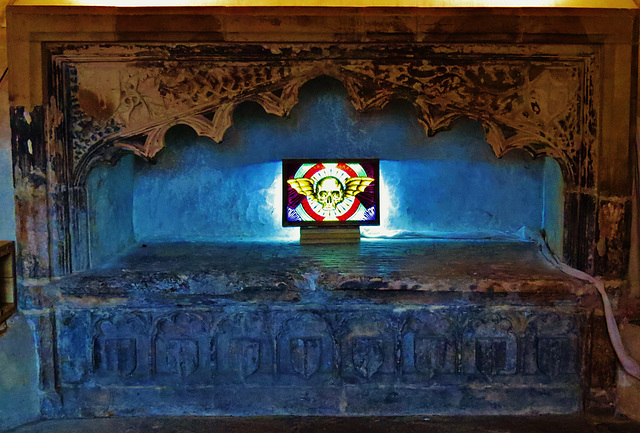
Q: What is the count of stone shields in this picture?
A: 8